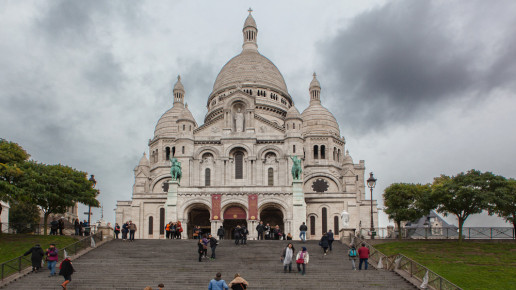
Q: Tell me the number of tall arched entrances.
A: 3